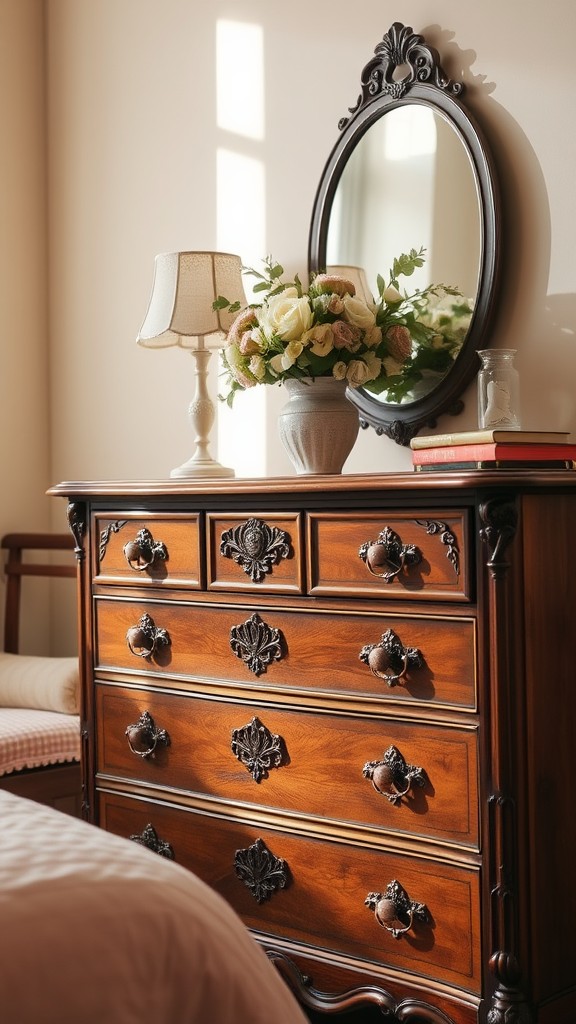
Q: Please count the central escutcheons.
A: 4